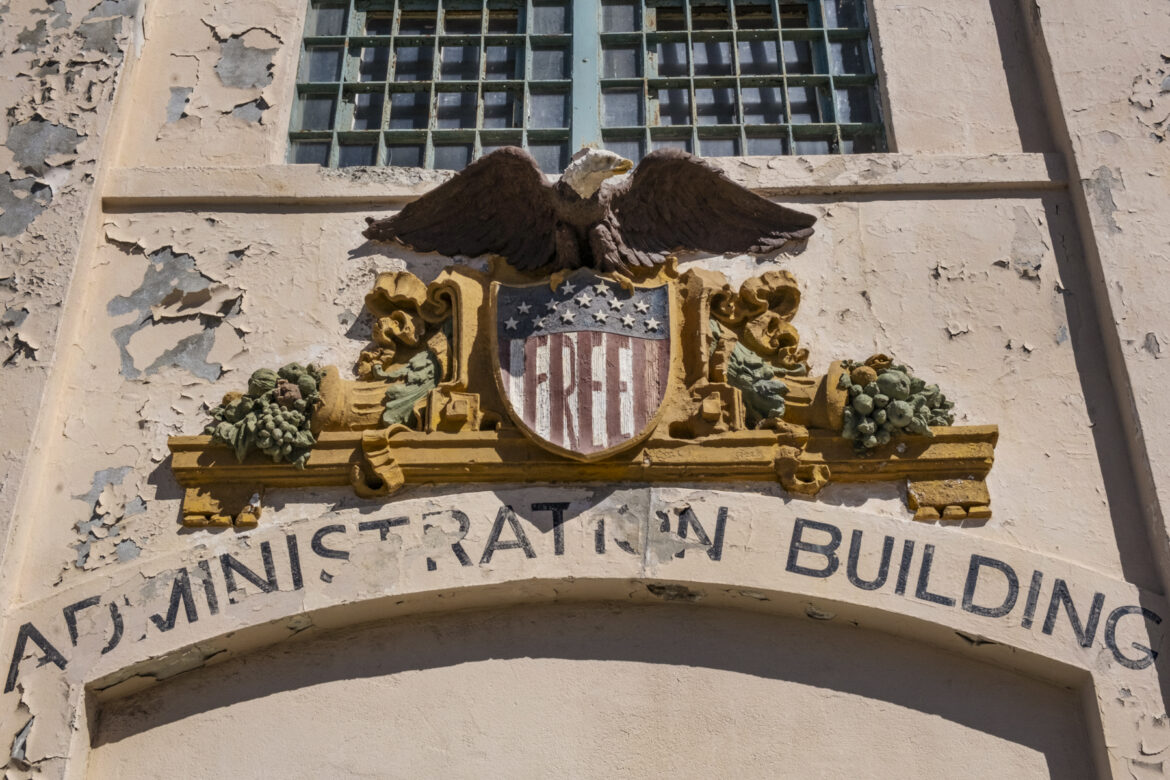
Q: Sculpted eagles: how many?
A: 1